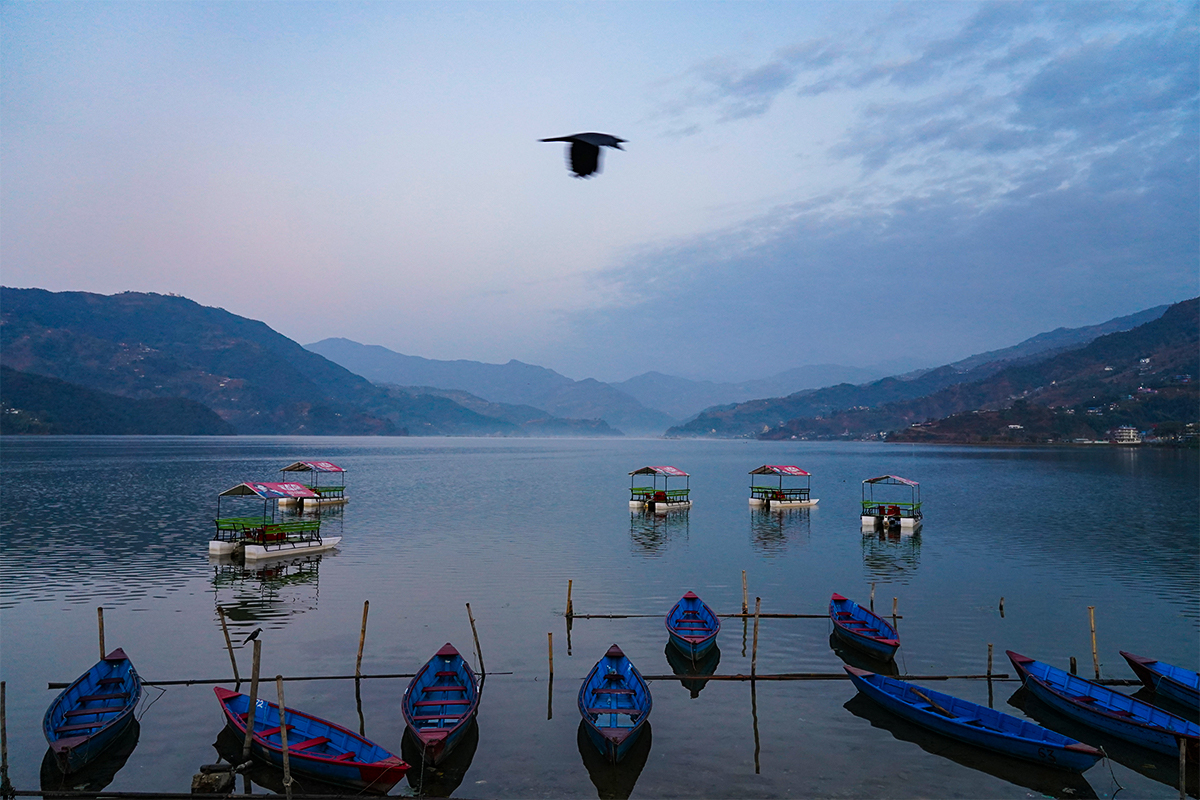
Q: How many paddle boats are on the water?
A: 5